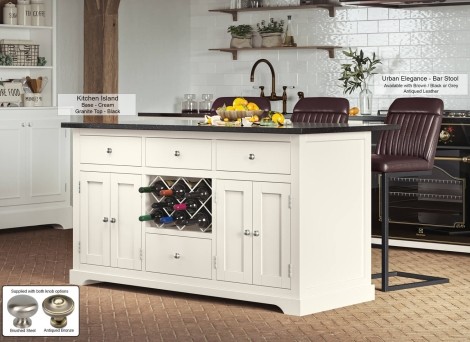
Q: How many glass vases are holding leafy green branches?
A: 1